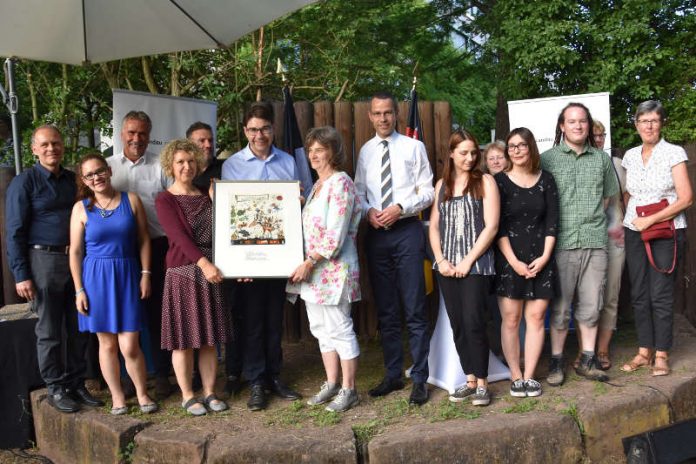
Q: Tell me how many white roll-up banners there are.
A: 2